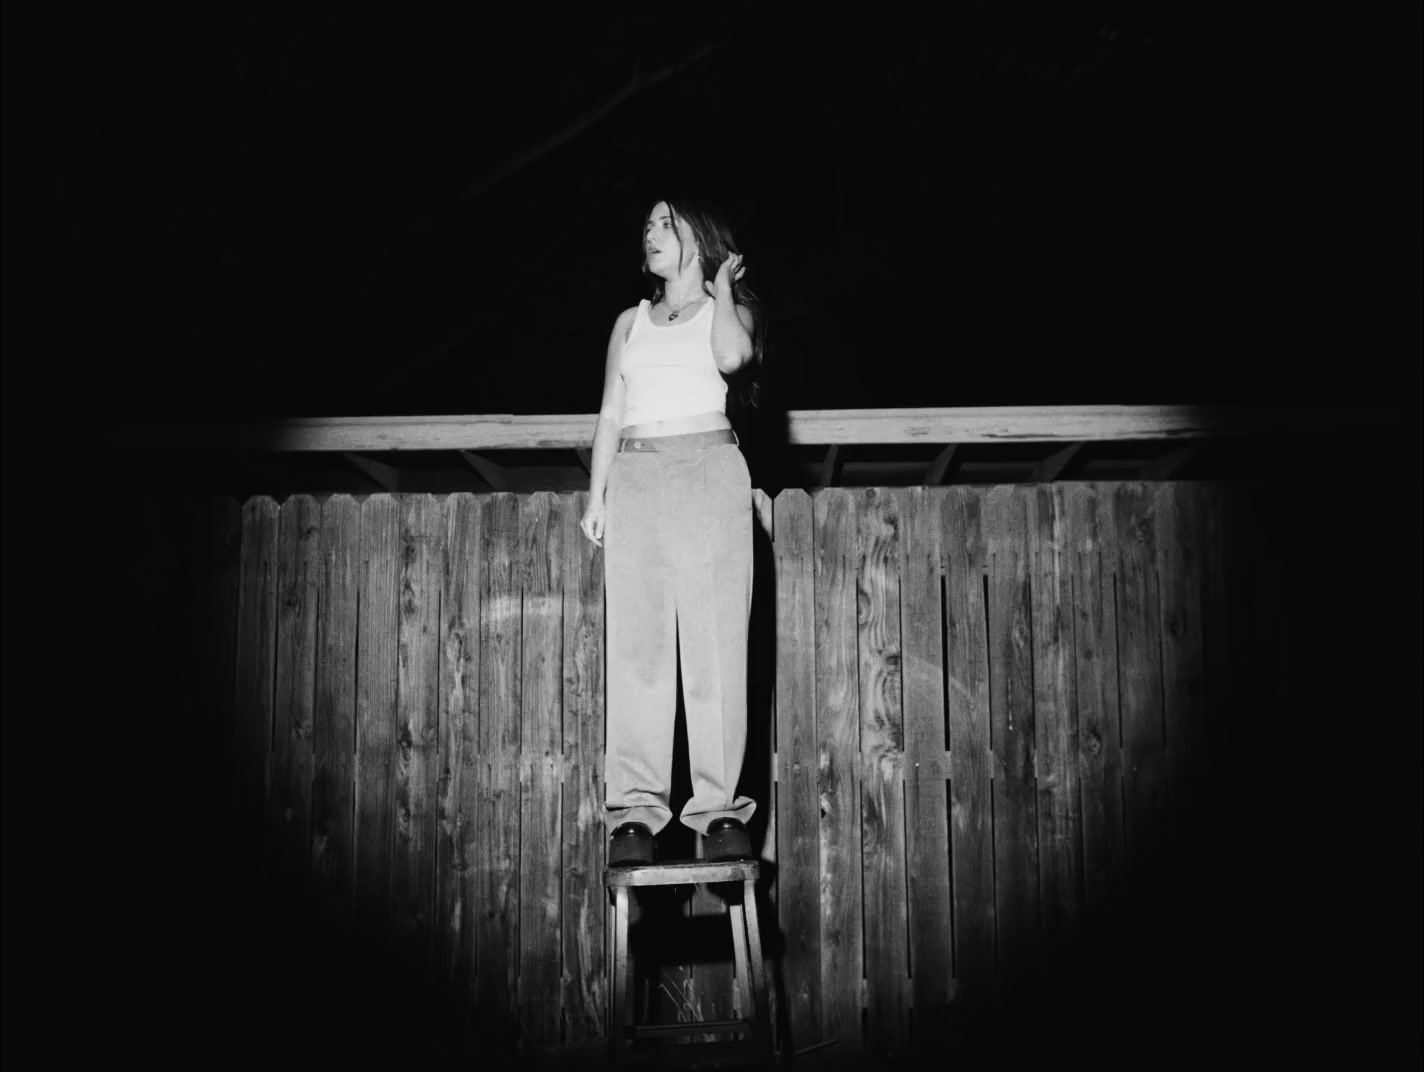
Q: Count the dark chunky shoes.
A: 2